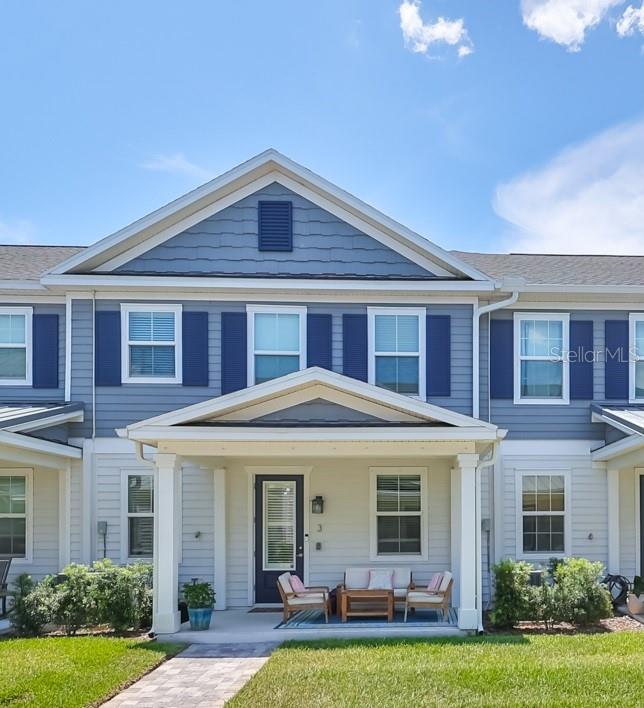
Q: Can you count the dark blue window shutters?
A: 10